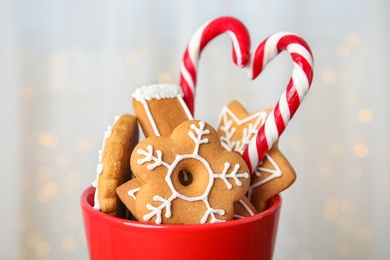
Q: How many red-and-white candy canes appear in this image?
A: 2